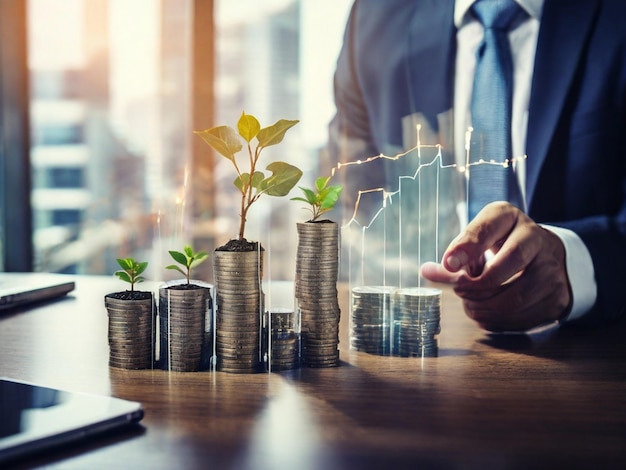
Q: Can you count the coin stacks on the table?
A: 7